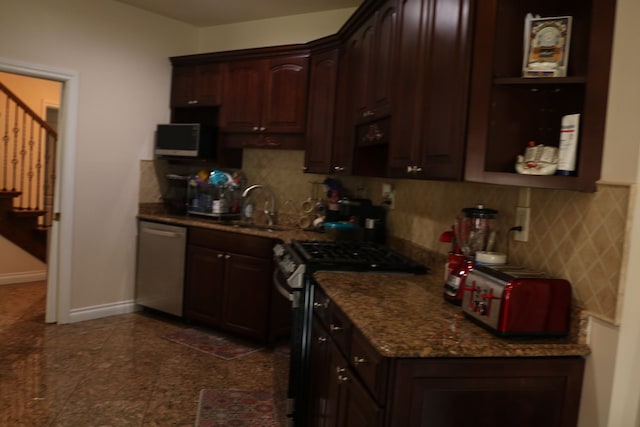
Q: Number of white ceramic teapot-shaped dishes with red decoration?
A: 1